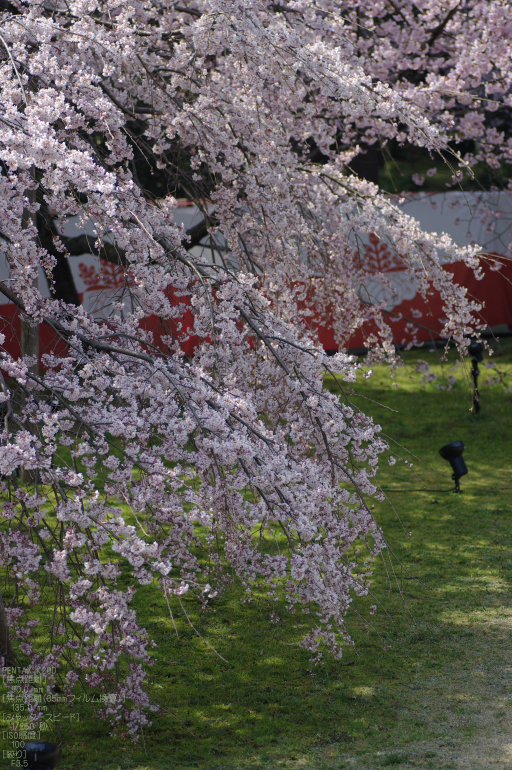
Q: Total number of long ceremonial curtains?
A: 1